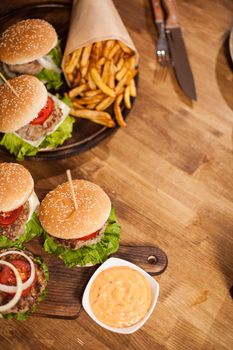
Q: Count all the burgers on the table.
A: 5